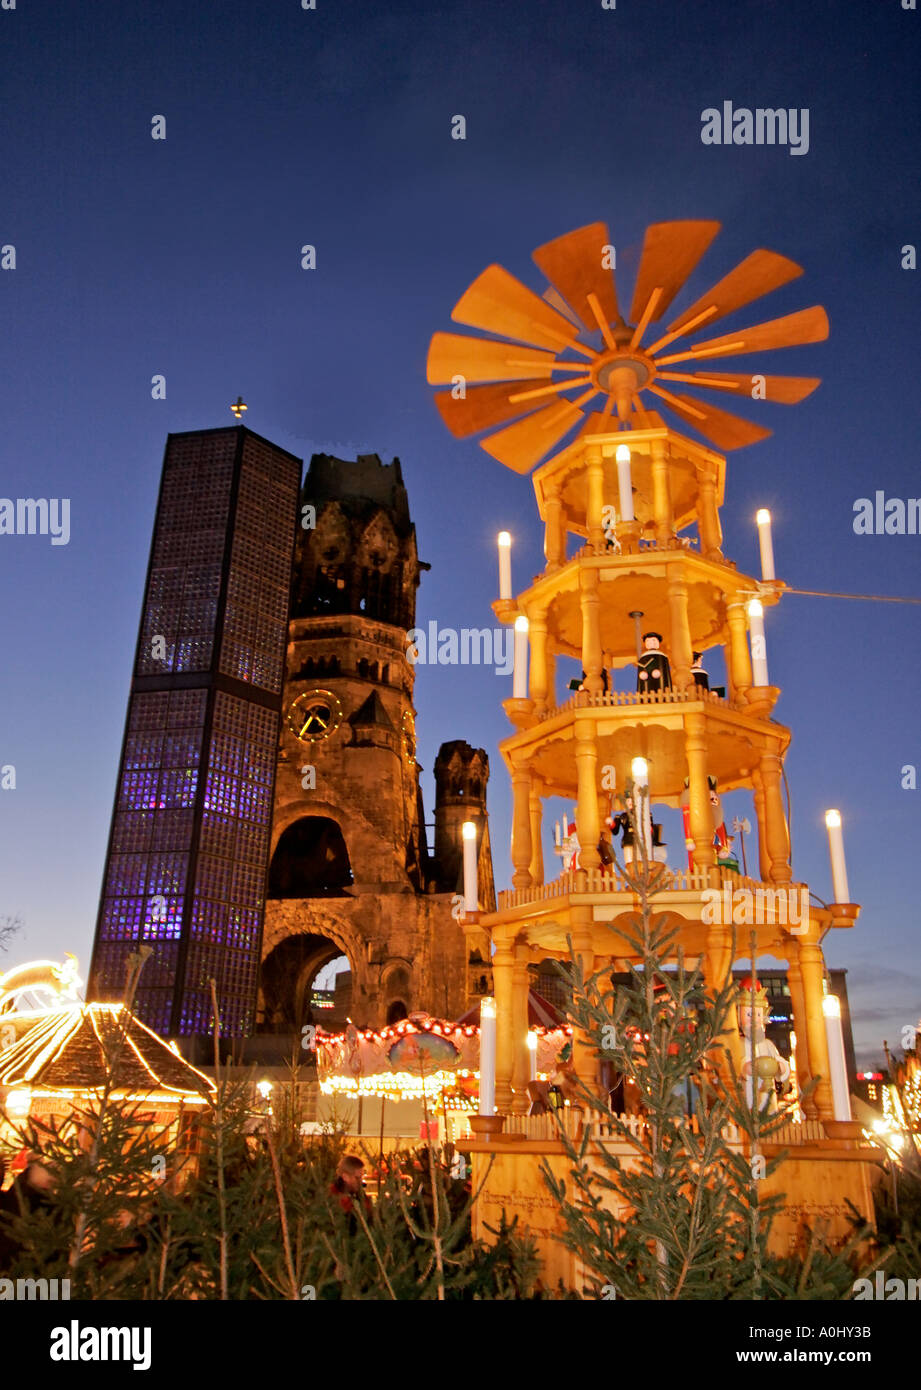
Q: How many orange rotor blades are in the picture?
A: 12